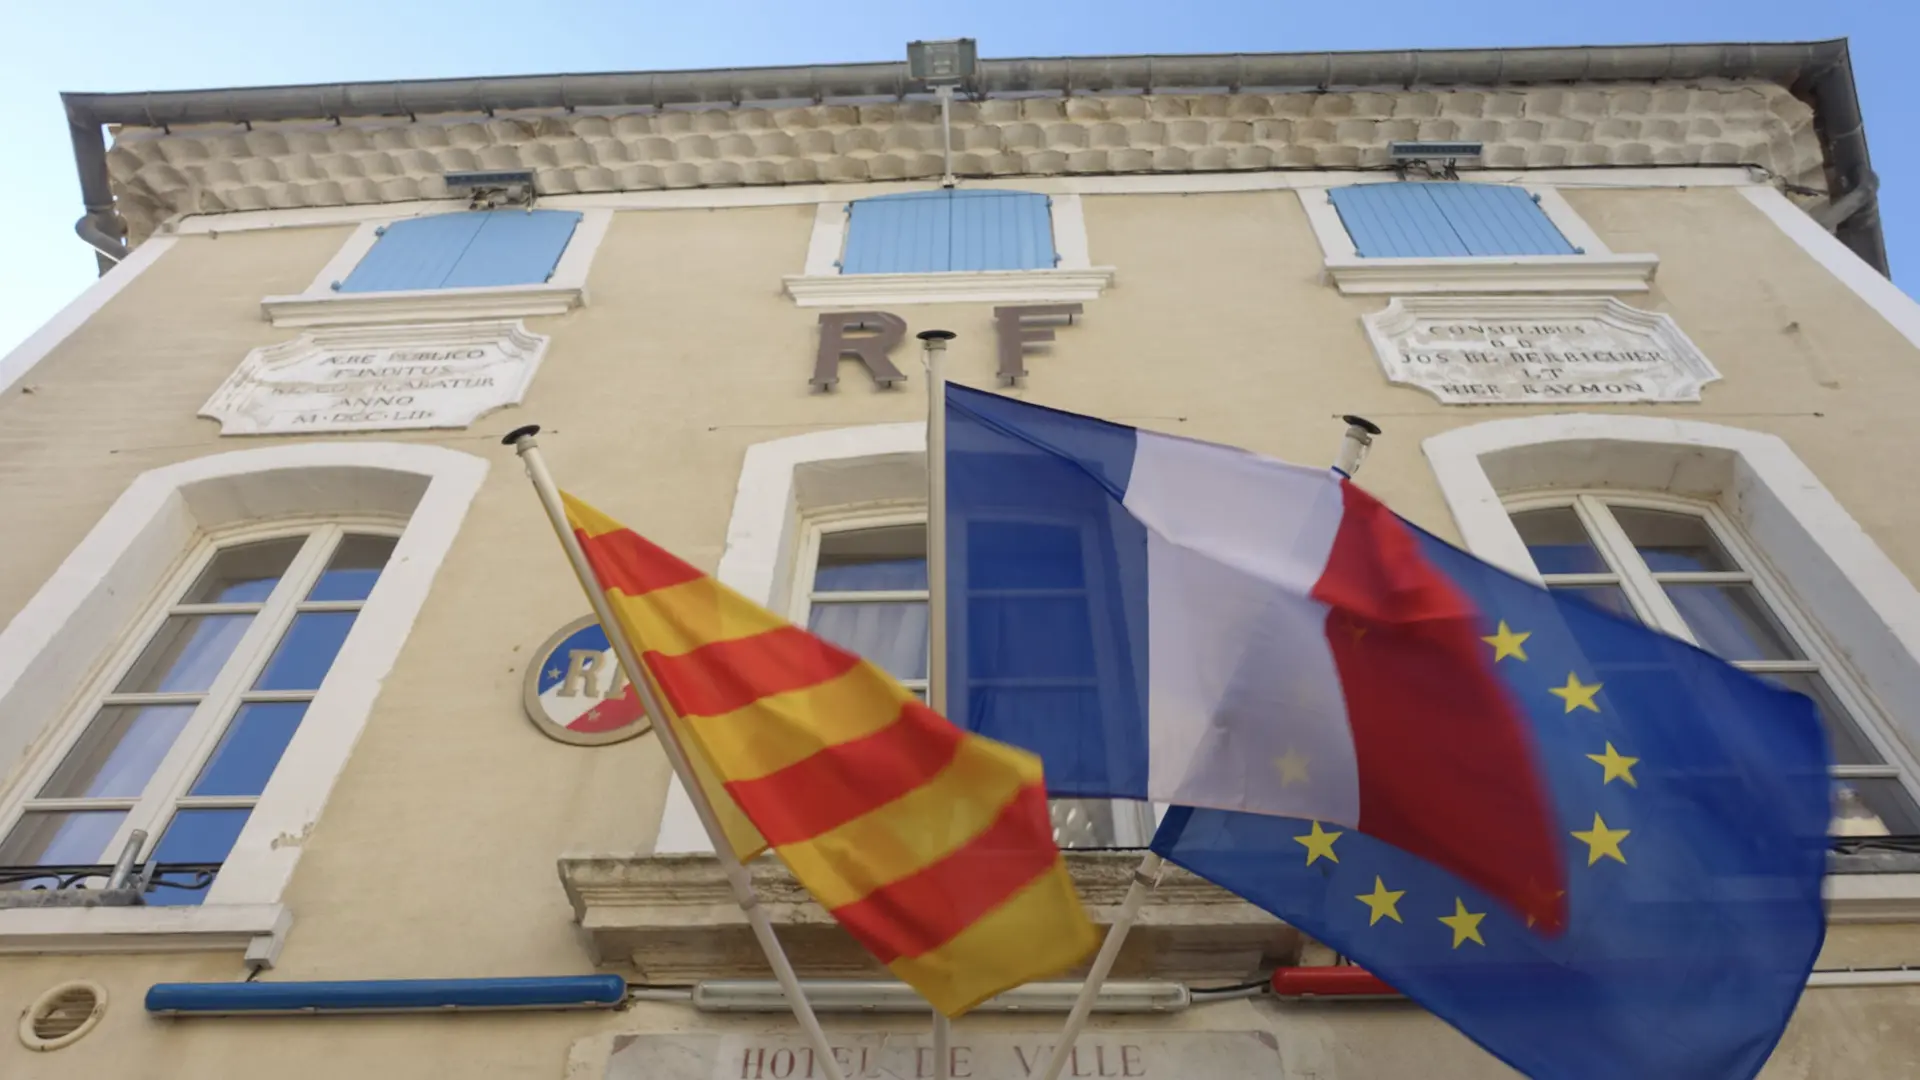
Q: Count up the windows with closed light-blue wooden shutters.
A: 3